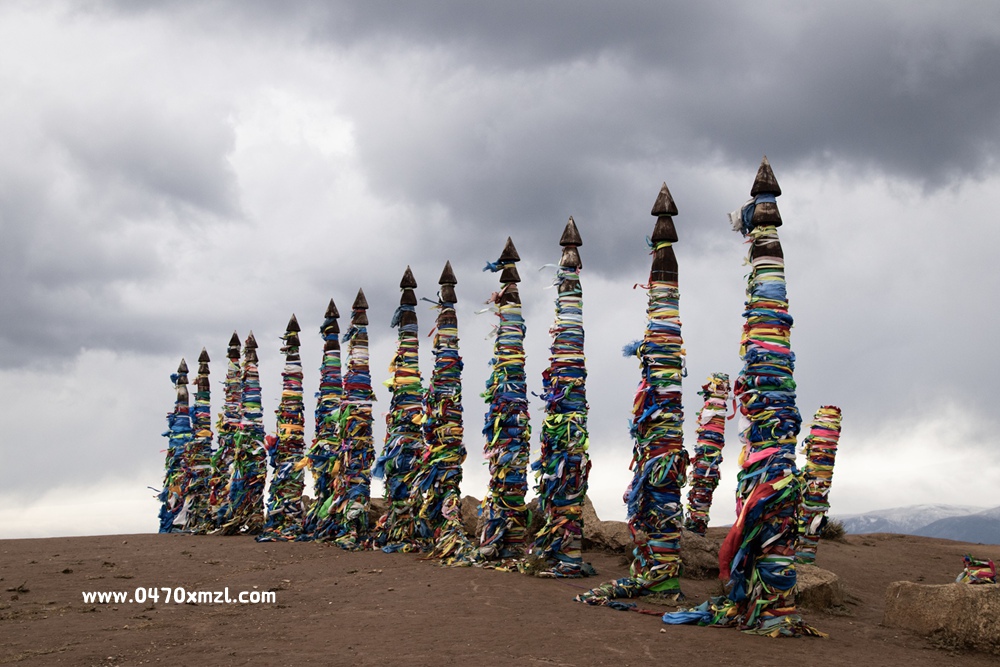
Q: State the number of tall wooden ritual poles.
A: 13